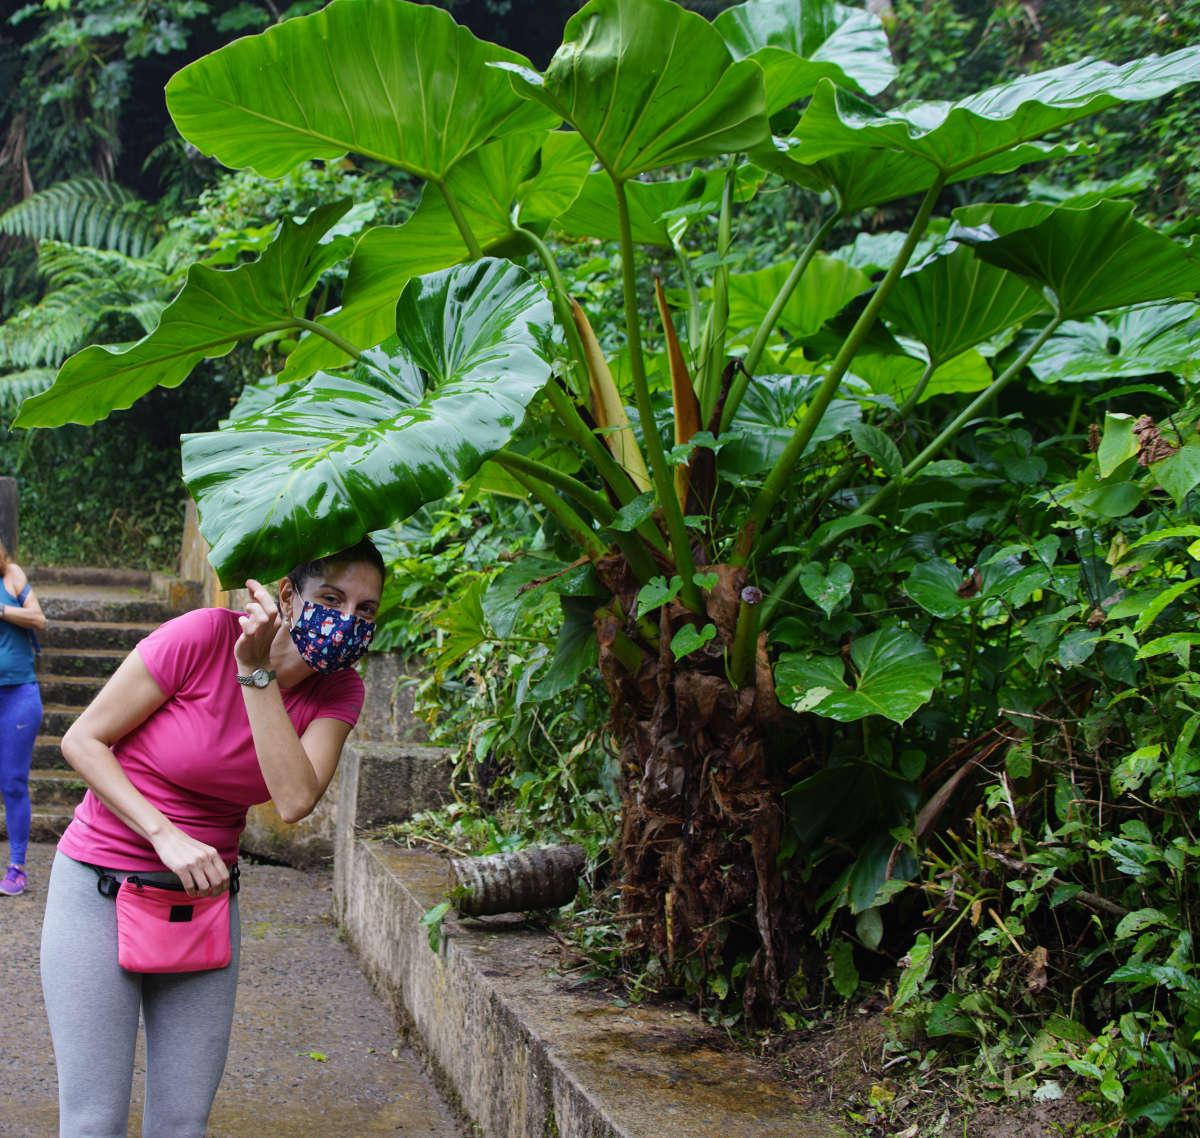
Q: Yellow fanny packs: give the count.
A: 0